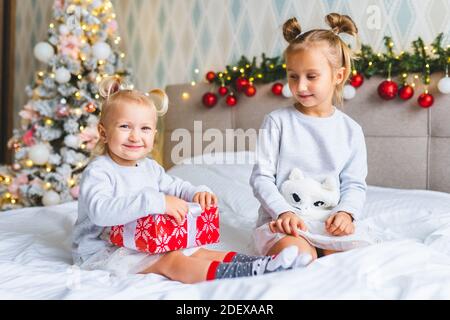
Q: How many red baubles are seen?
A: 11